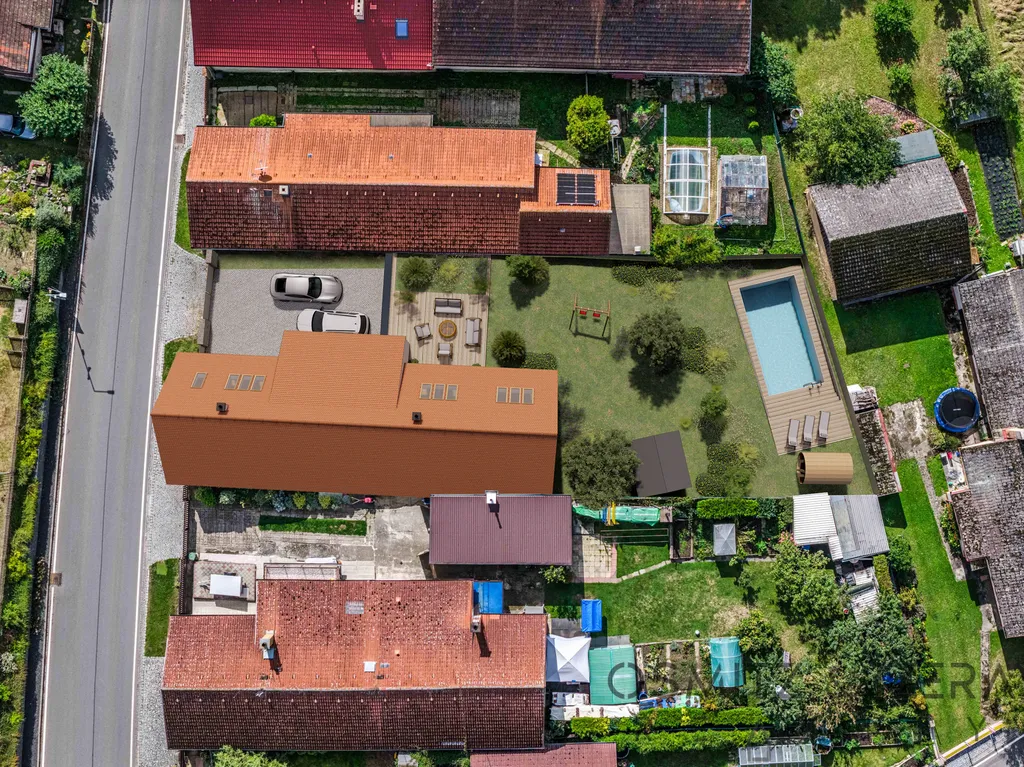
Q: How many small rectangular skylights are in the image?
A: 11